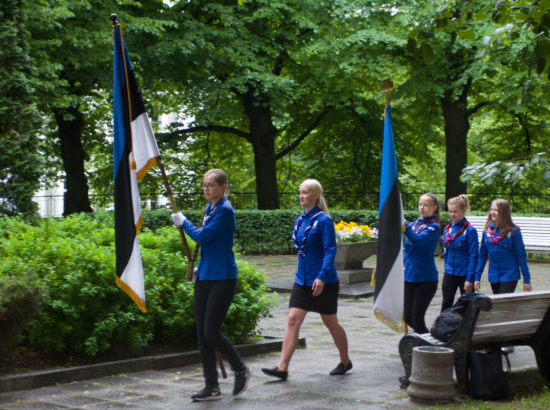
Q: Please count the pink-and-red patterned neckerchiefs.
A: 3